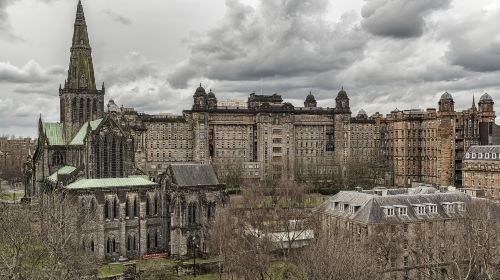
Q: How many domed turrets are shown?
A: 6